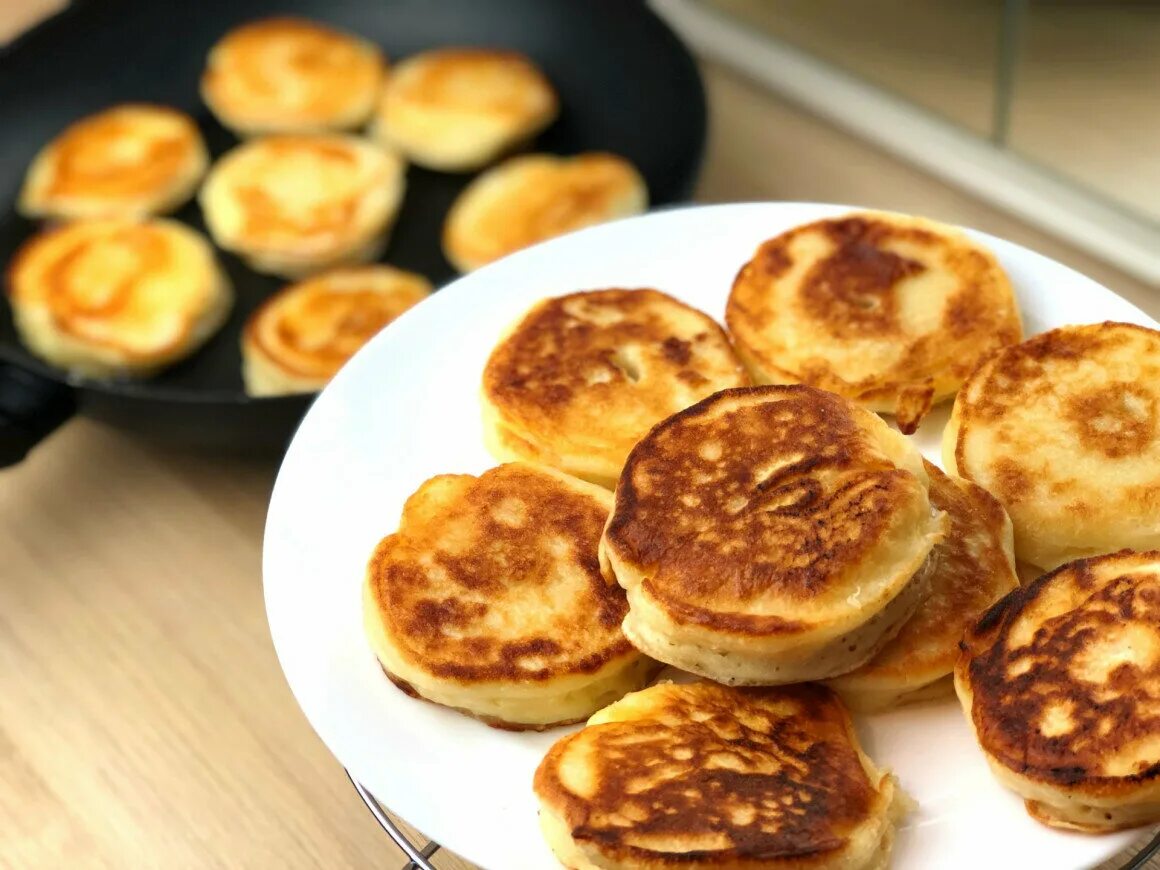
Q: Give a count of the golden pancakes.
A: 15